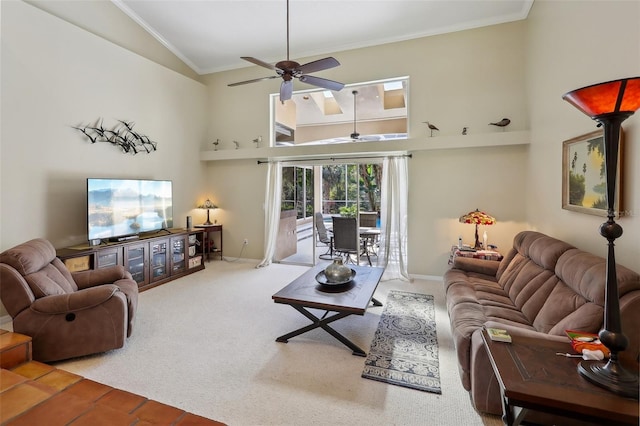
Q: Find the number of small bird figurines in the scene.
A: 6